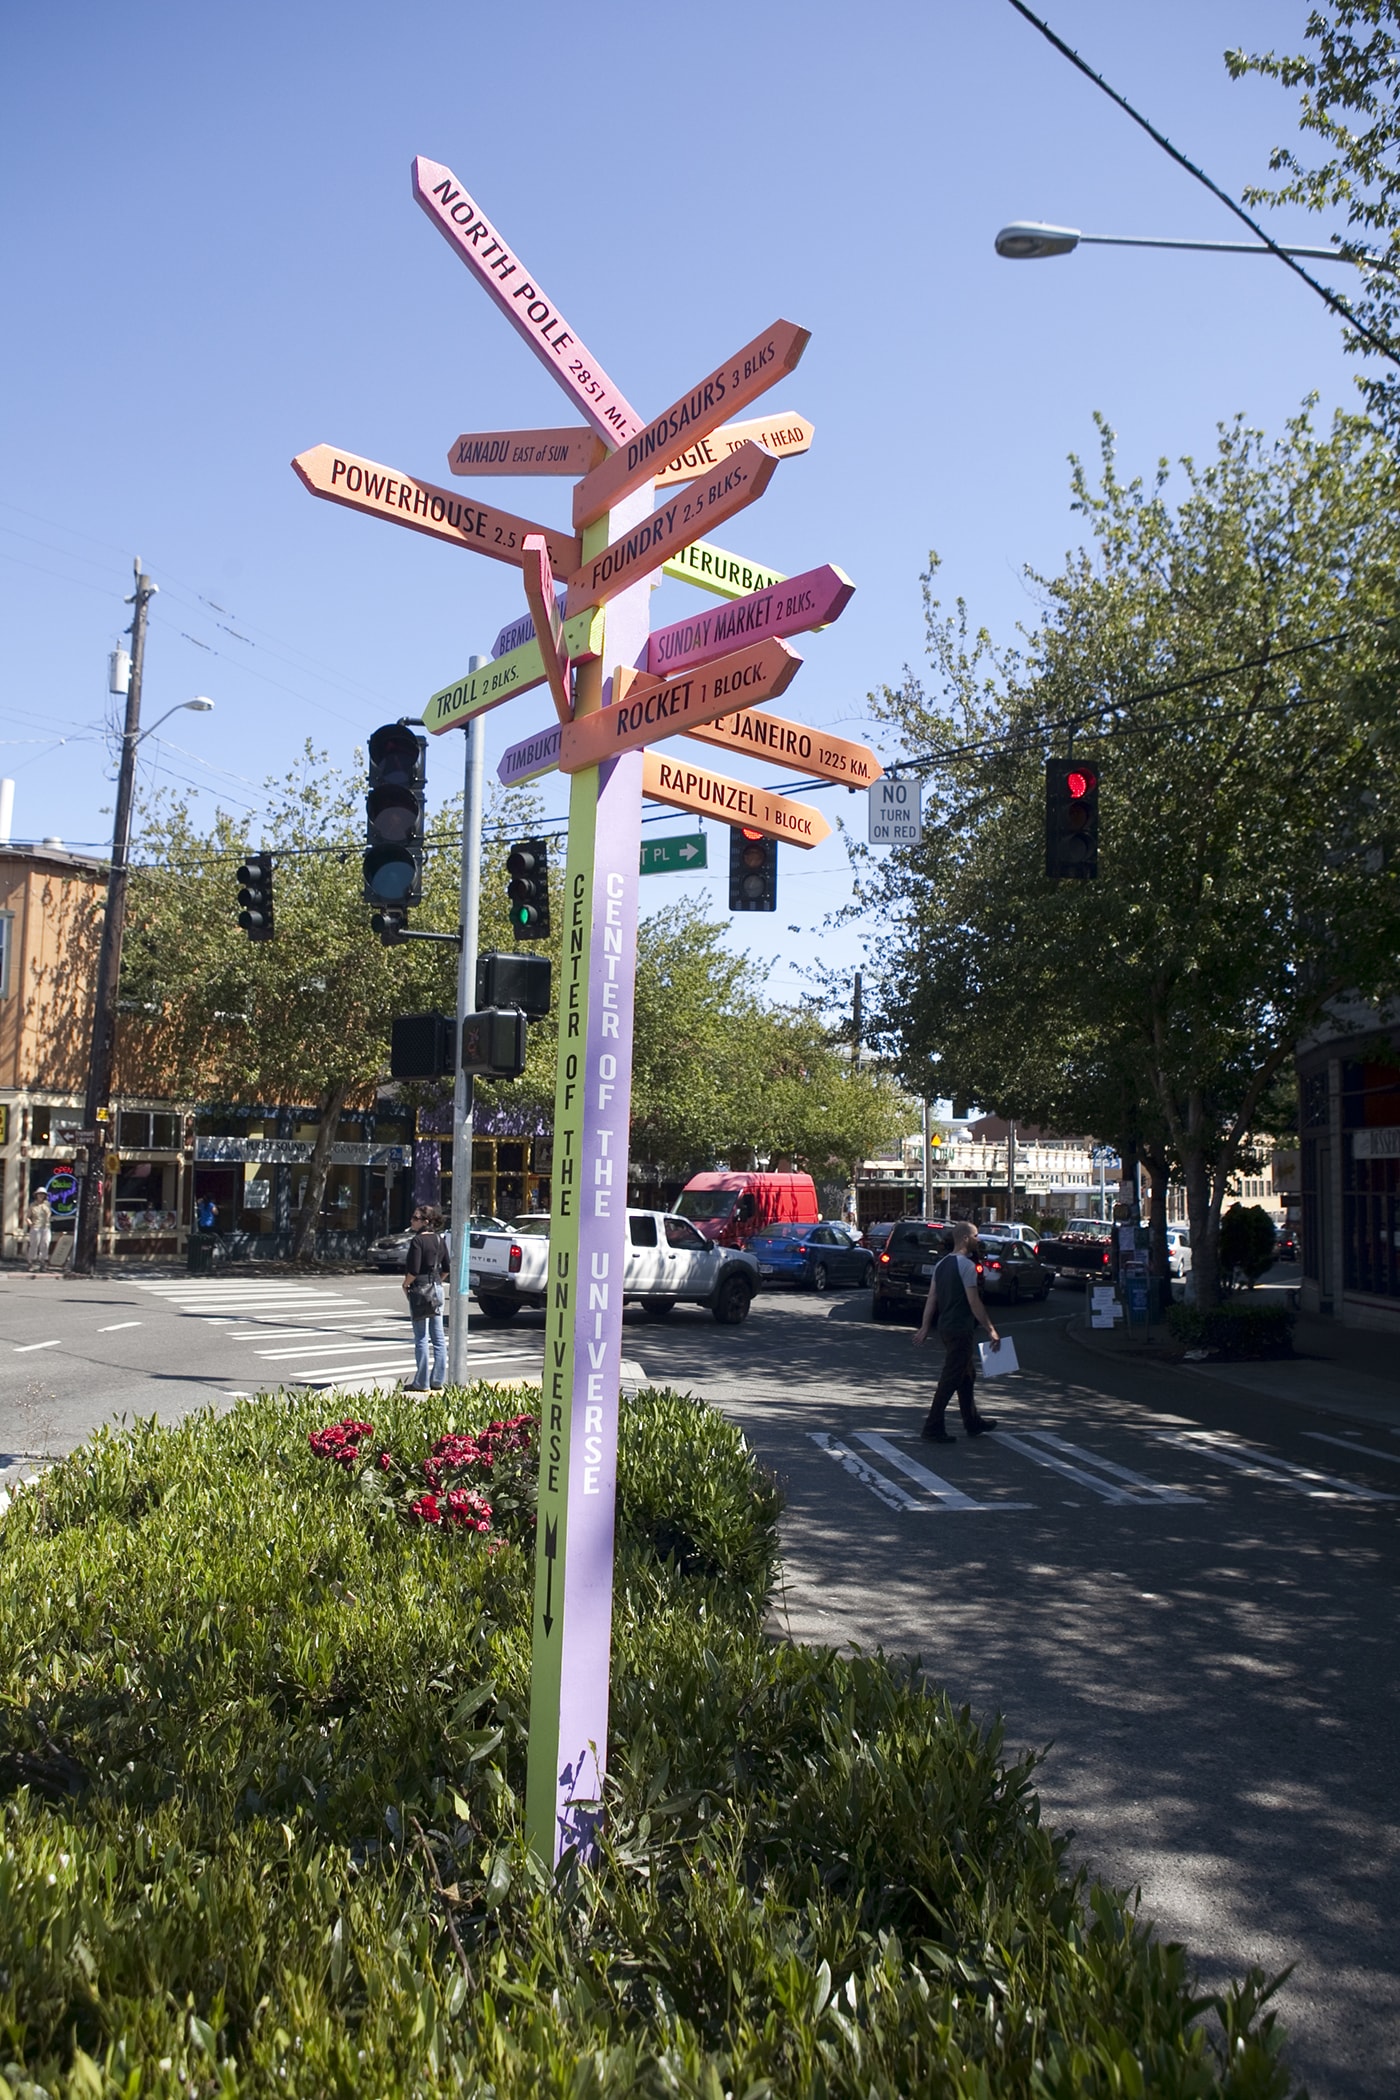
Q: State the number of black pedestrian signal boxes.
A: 3